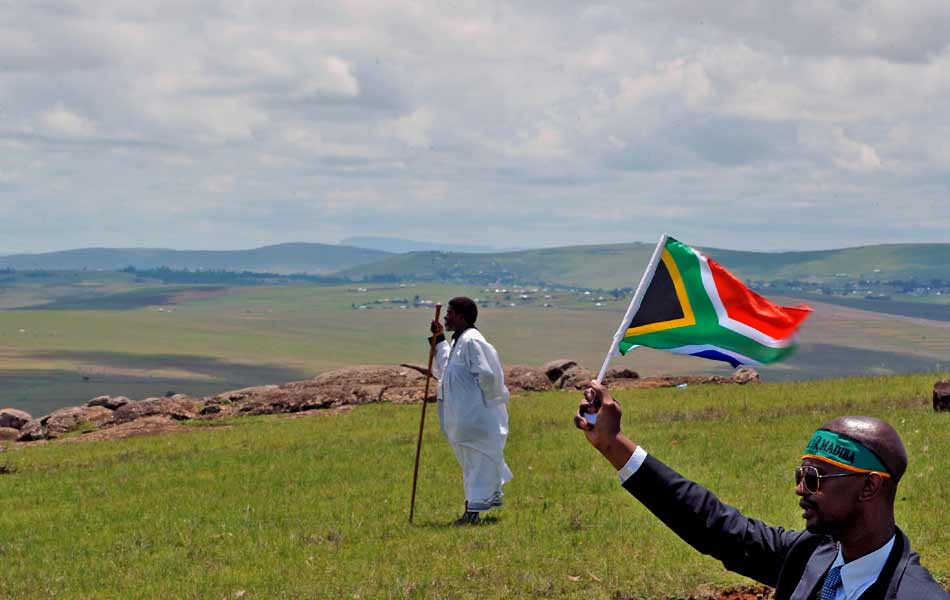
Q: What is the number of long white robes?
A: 1